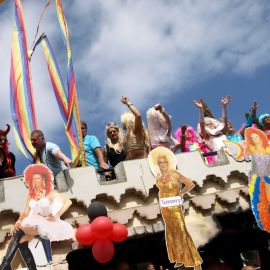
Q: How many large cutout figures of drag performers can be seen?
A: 3